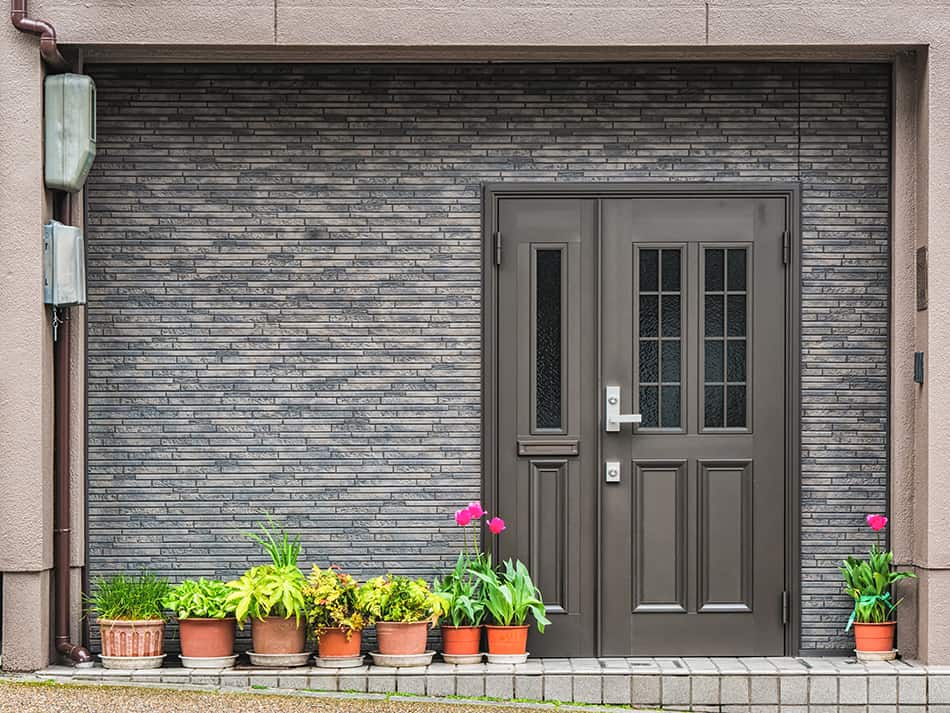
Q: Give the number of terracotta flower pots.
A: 8